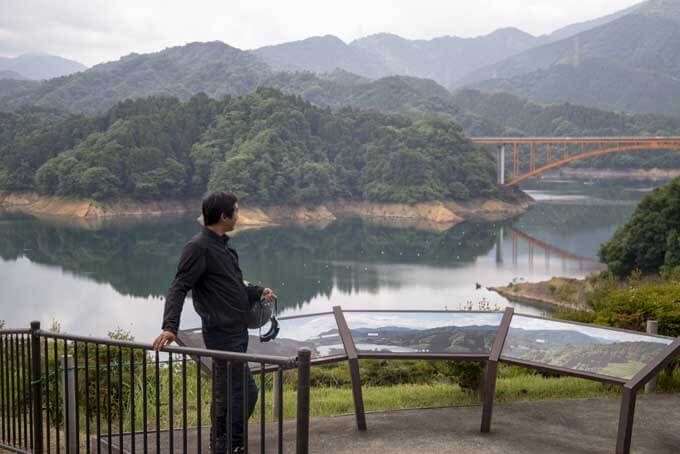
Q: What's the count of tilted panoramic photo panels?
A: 3